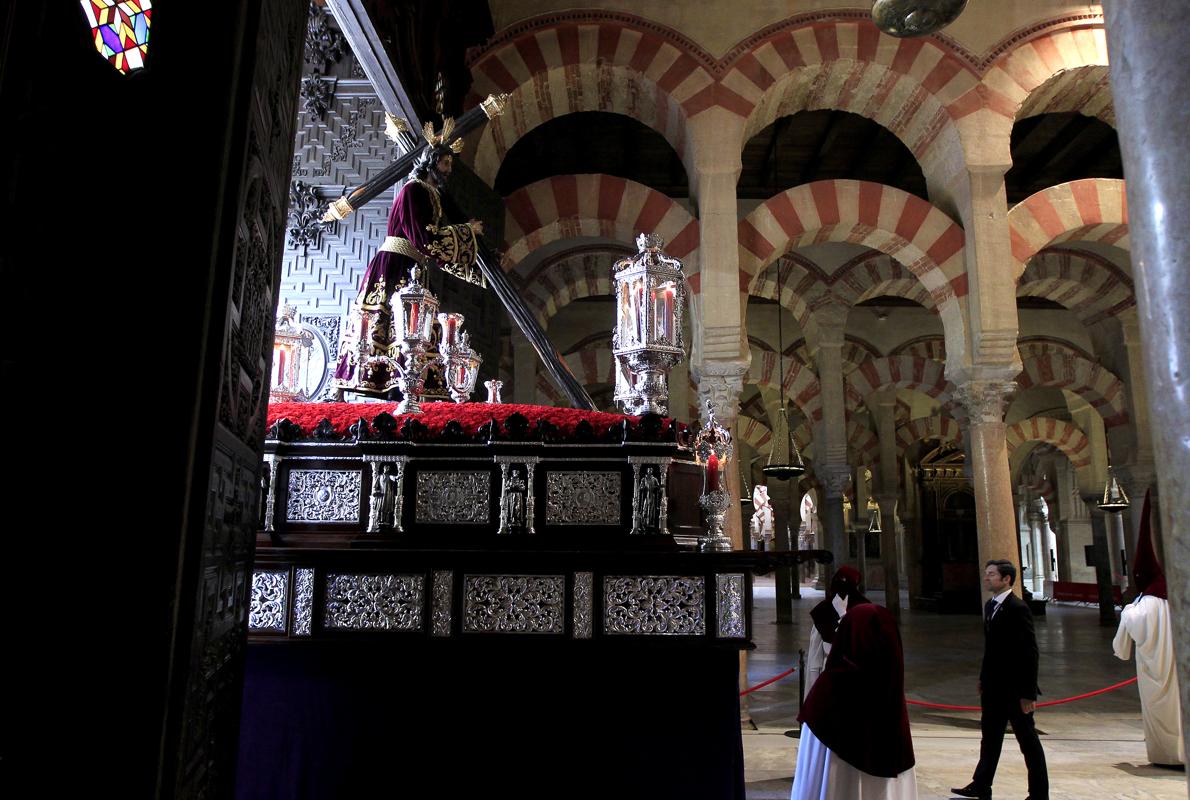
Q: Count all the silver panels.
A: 11